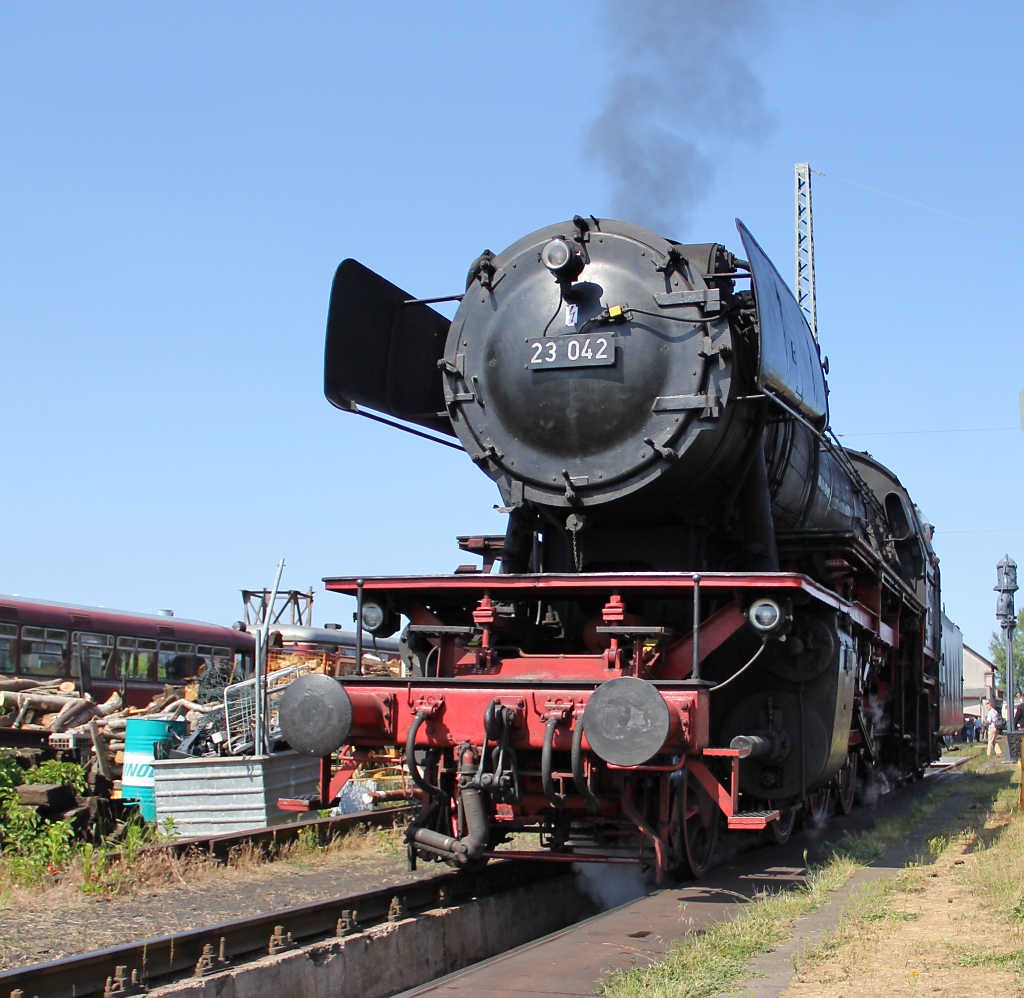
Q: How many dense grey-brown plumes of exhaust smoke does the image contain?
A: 1